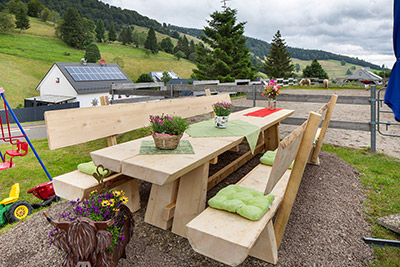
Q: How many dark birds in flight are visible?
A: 0